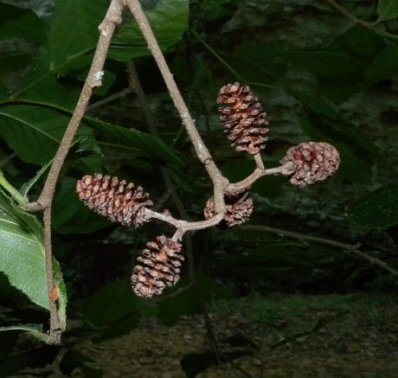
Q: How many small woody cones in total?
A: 5